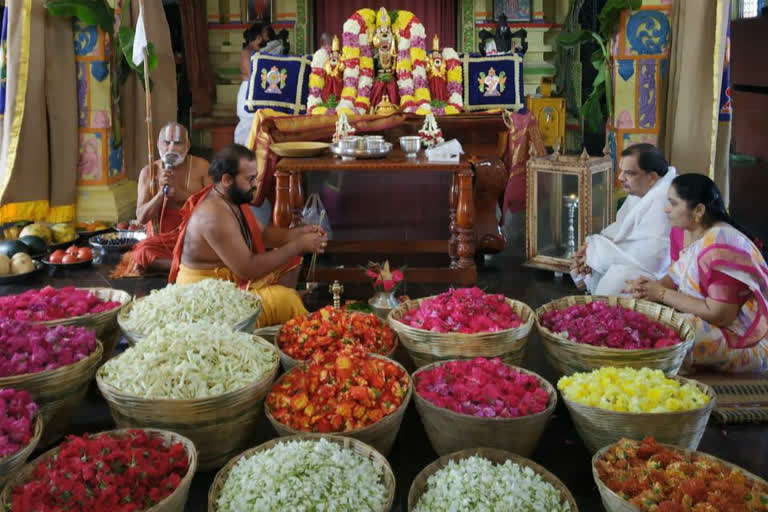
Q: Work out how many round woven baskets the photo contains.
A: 15